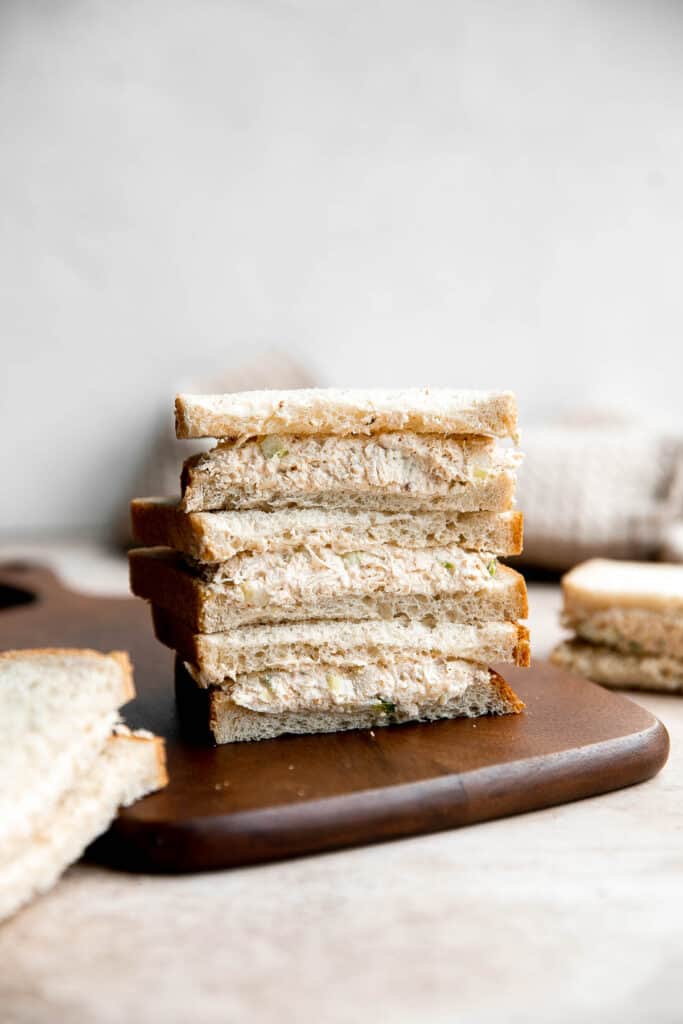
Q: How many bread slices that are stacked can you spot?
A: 6